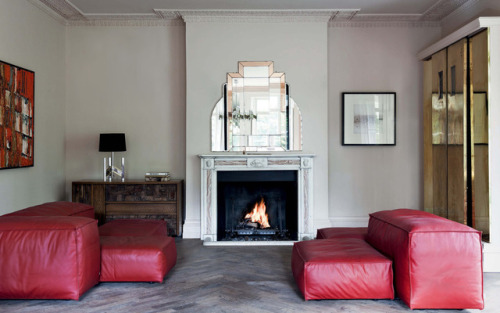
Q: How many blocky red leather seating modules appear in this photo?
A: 7